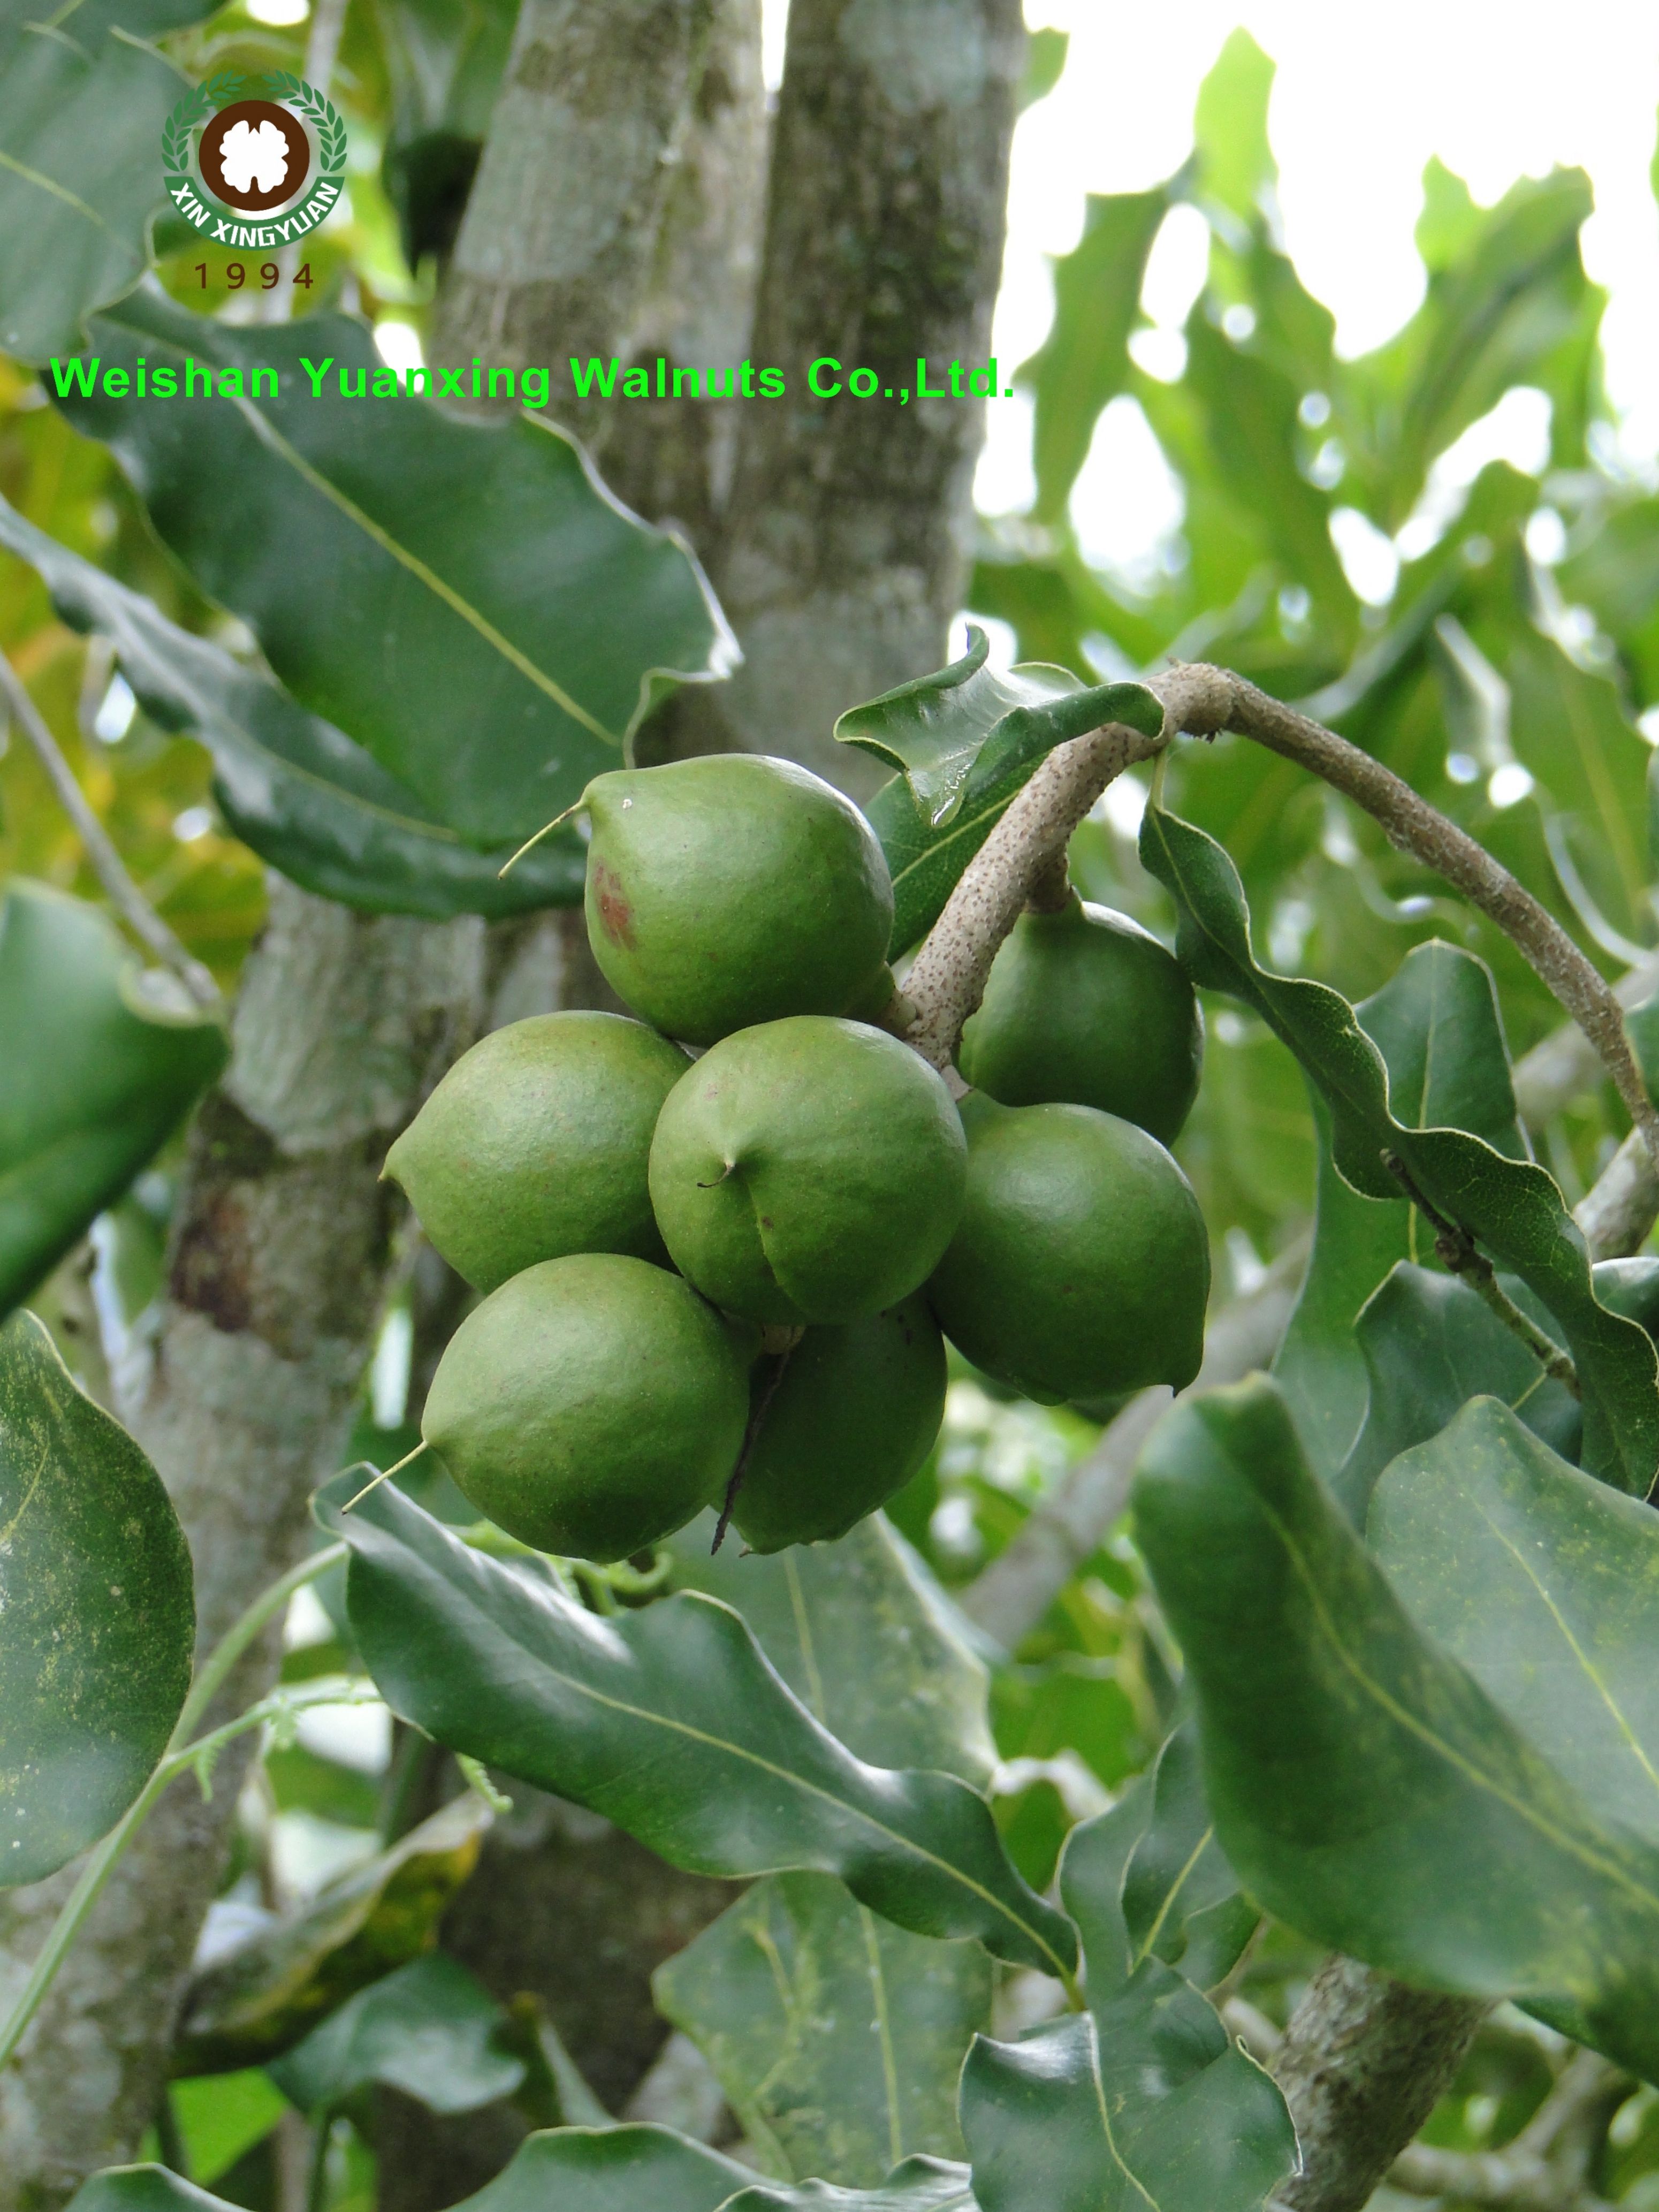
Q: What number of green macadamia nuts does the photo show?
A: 7